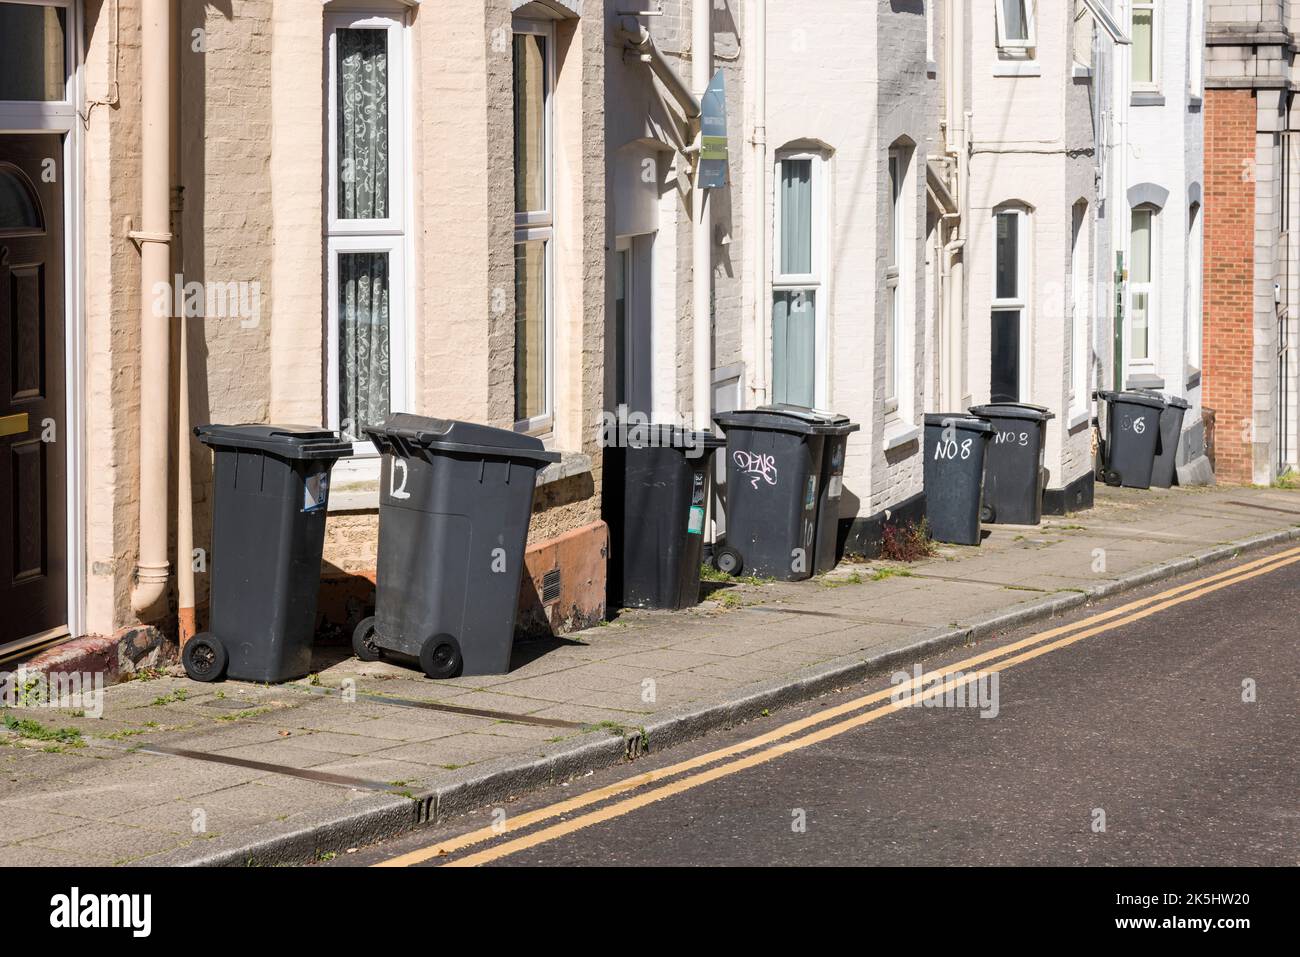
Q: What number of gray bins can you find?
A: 9